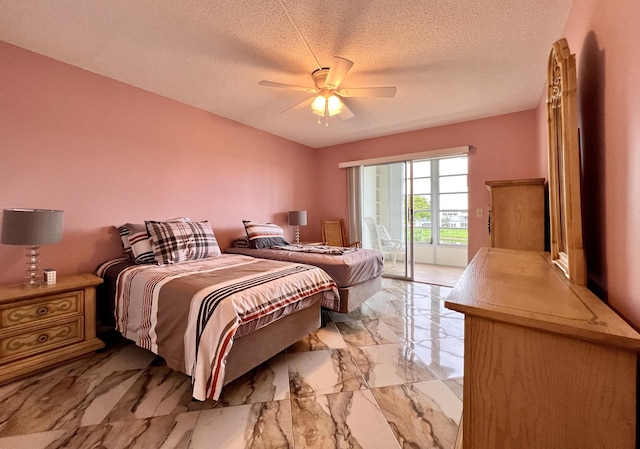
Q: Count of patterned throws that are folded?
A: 1